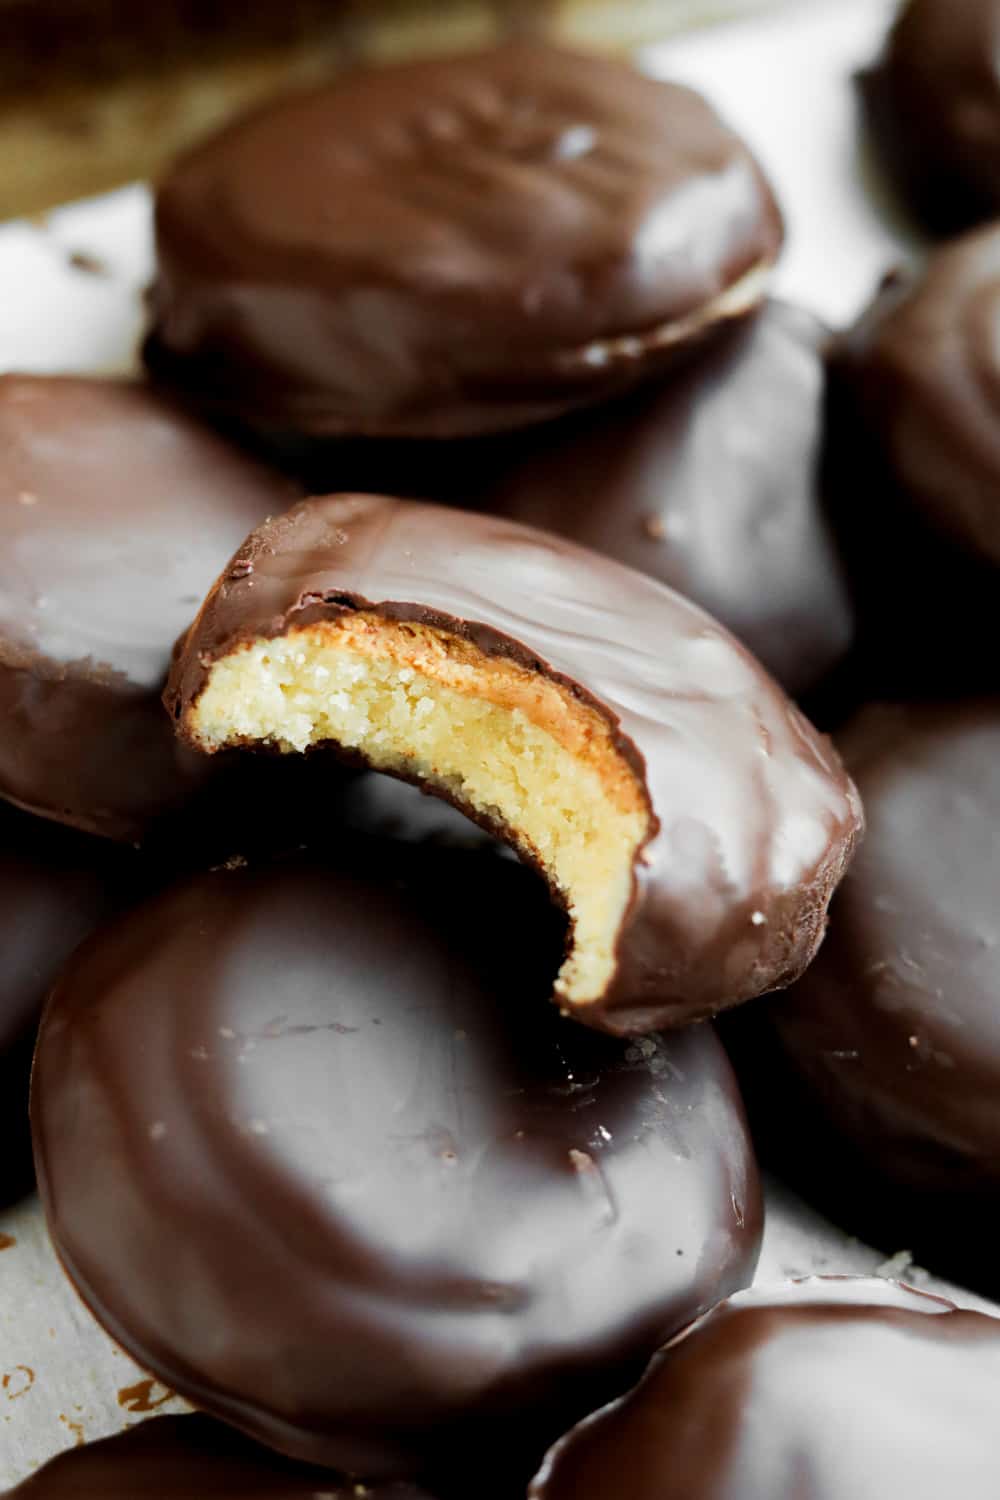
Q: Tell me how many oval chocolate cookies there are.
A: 11